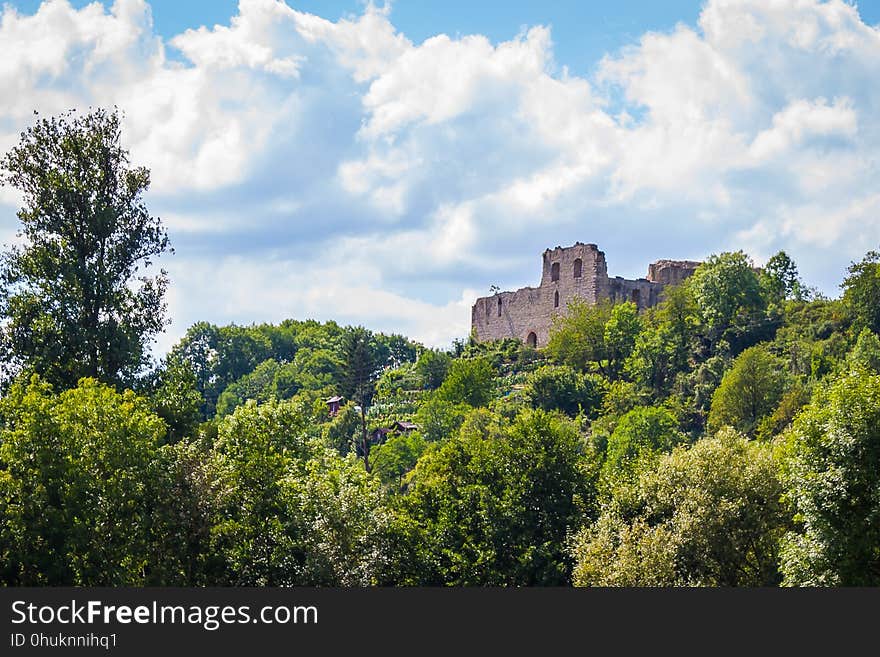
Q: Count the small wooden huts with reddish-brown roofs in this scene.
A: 3